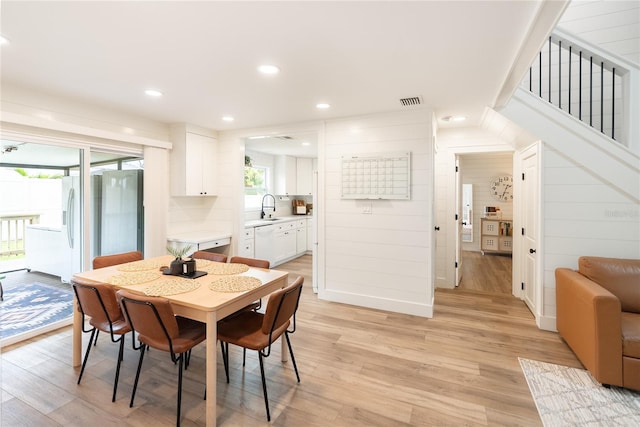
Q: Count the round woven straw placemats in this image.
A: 6